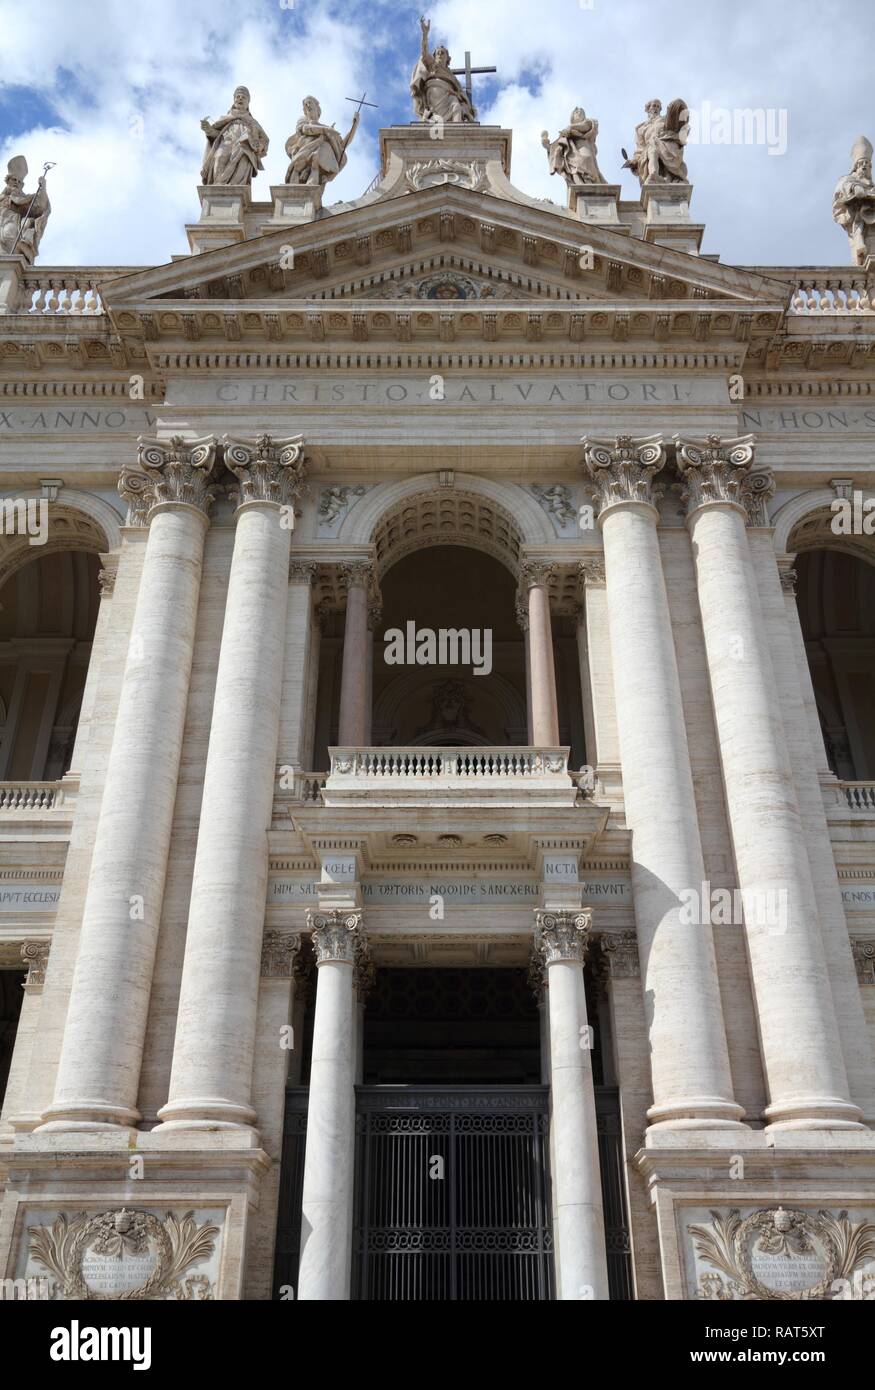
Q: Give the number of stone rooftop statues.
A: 7